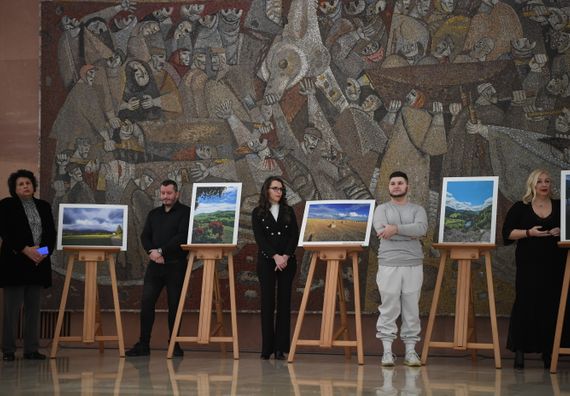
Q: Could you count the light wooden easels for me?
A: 5